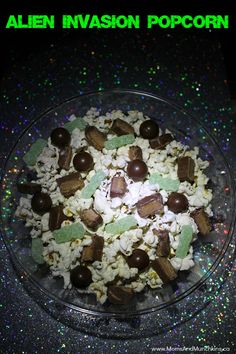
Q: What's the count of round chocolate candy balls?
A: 8